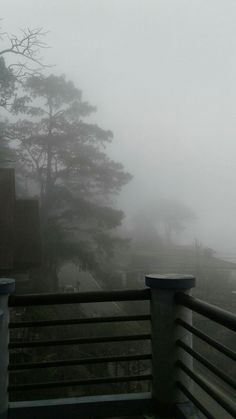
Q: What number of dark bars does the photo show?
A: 10